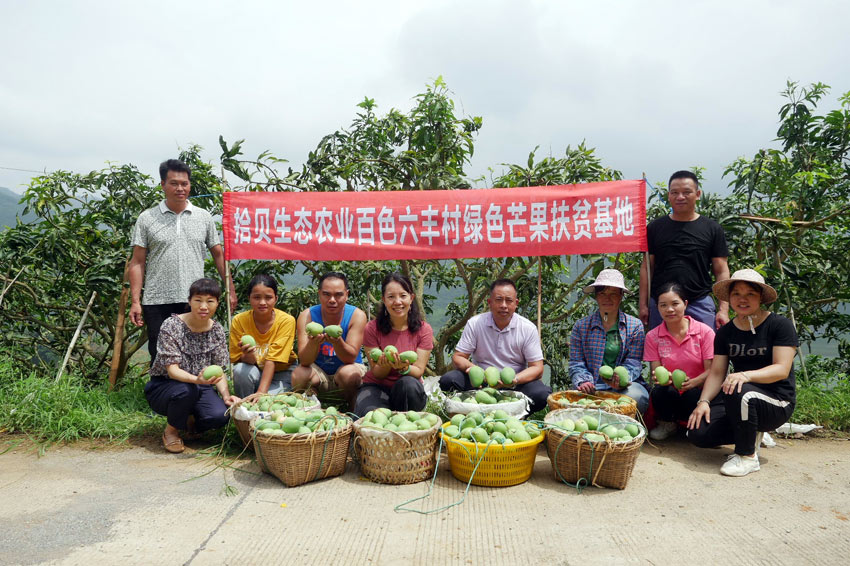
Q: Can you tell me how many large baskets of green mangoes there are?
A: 7